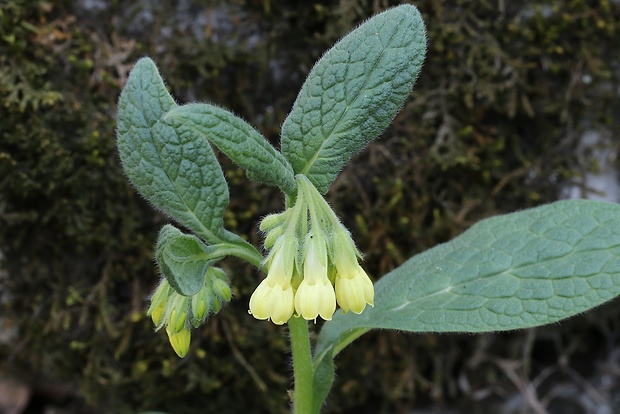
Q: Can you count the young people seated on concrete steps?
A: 0